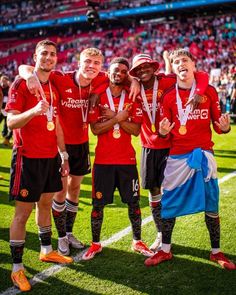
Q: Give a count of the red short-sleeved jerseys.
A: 3